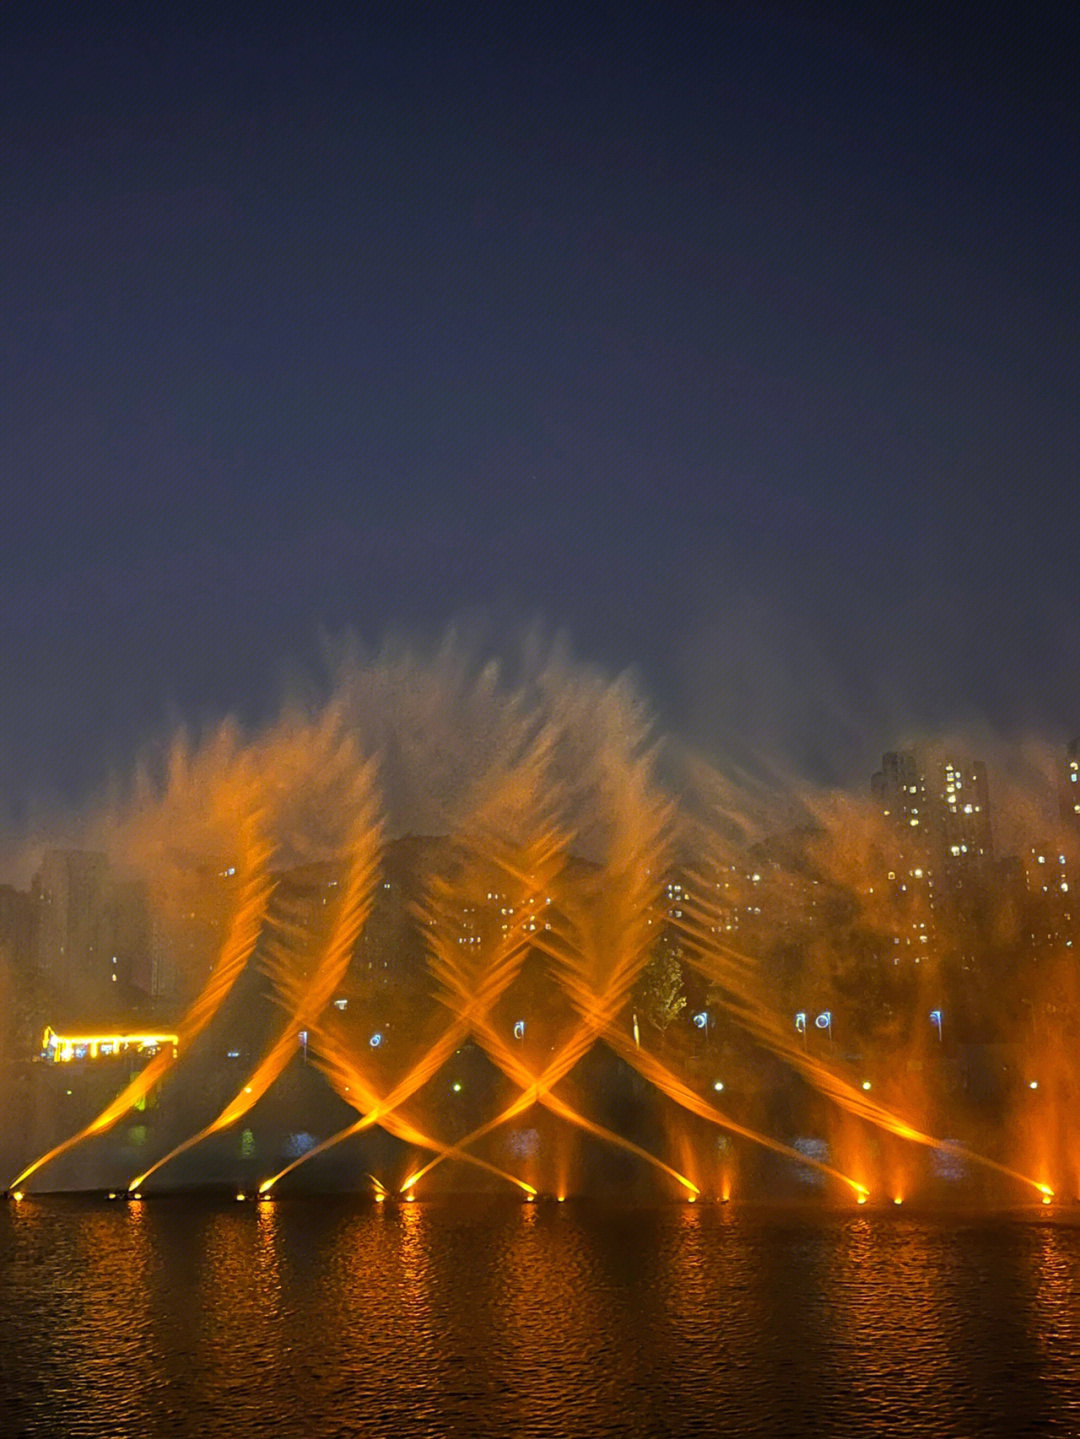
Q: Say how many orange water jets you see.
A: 8